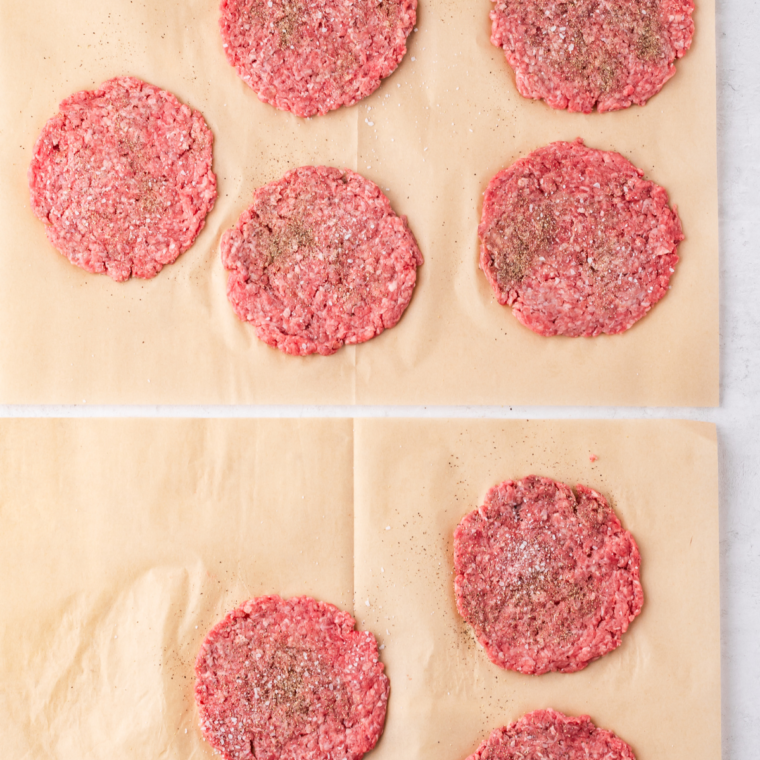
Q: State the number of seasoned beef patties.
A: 8